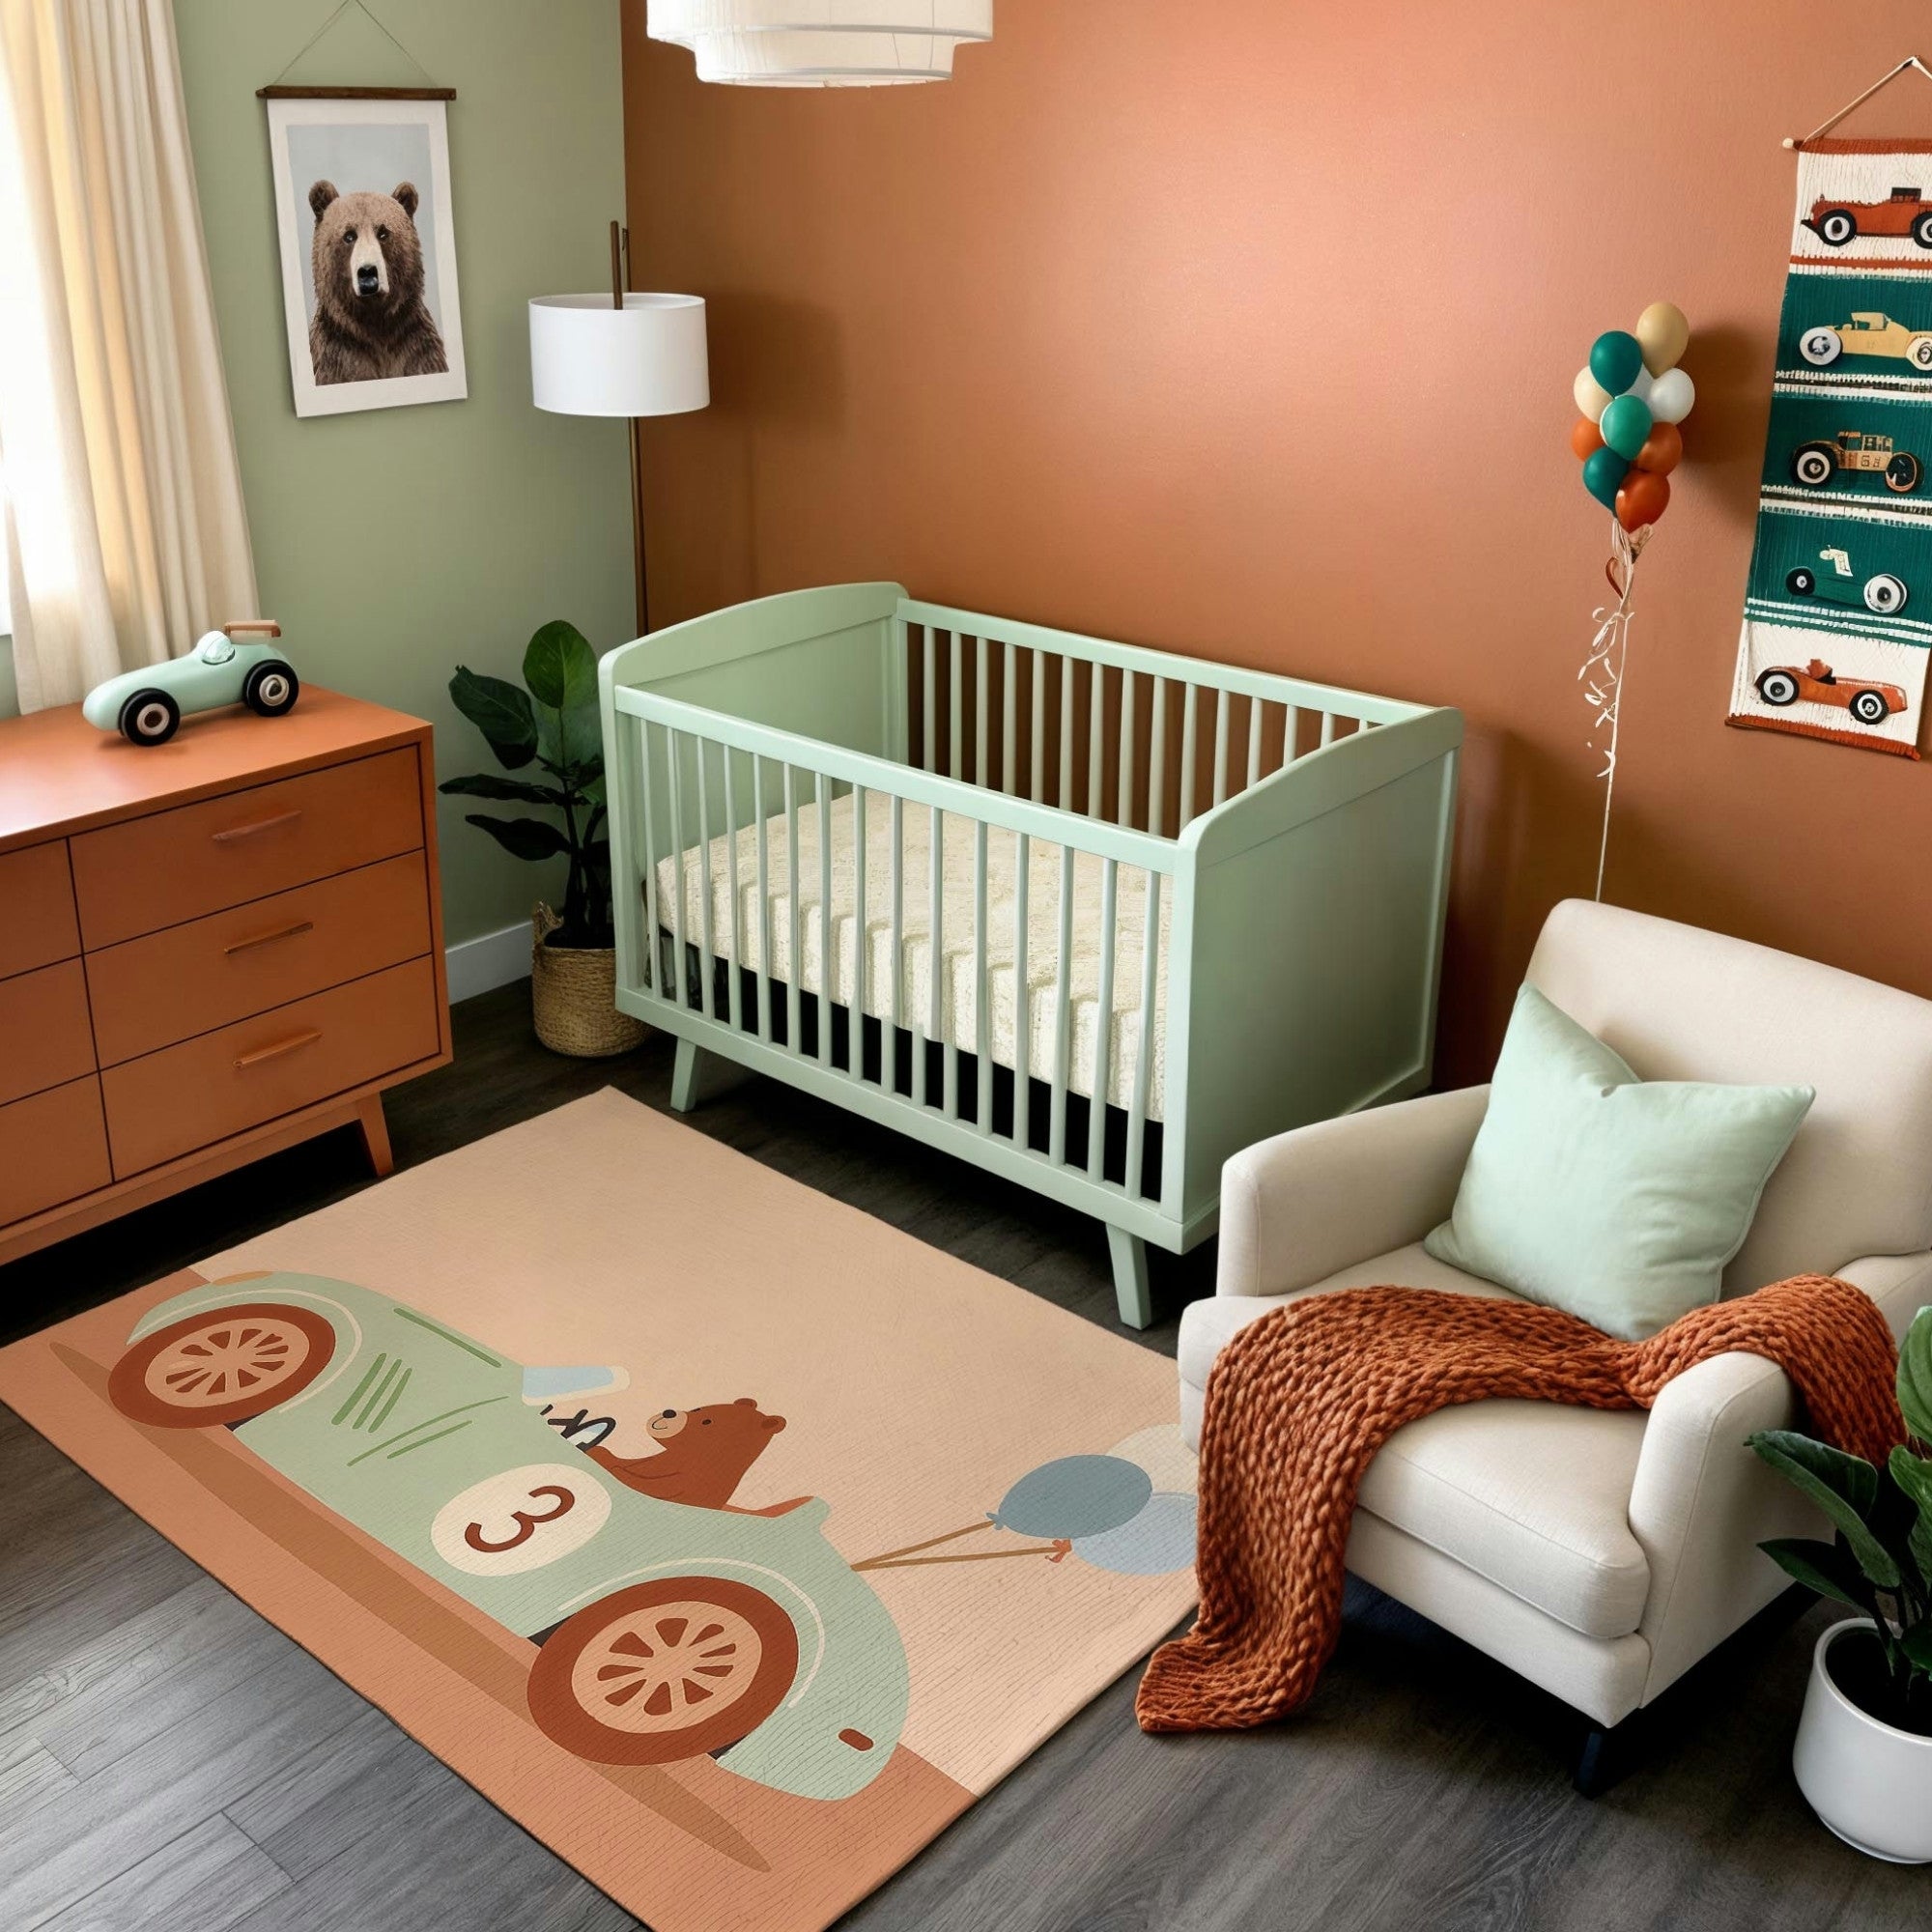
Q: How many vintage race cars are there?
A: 7